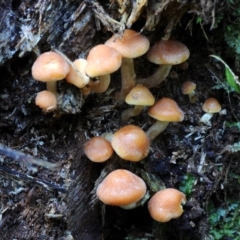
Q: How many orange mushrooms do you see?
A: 14